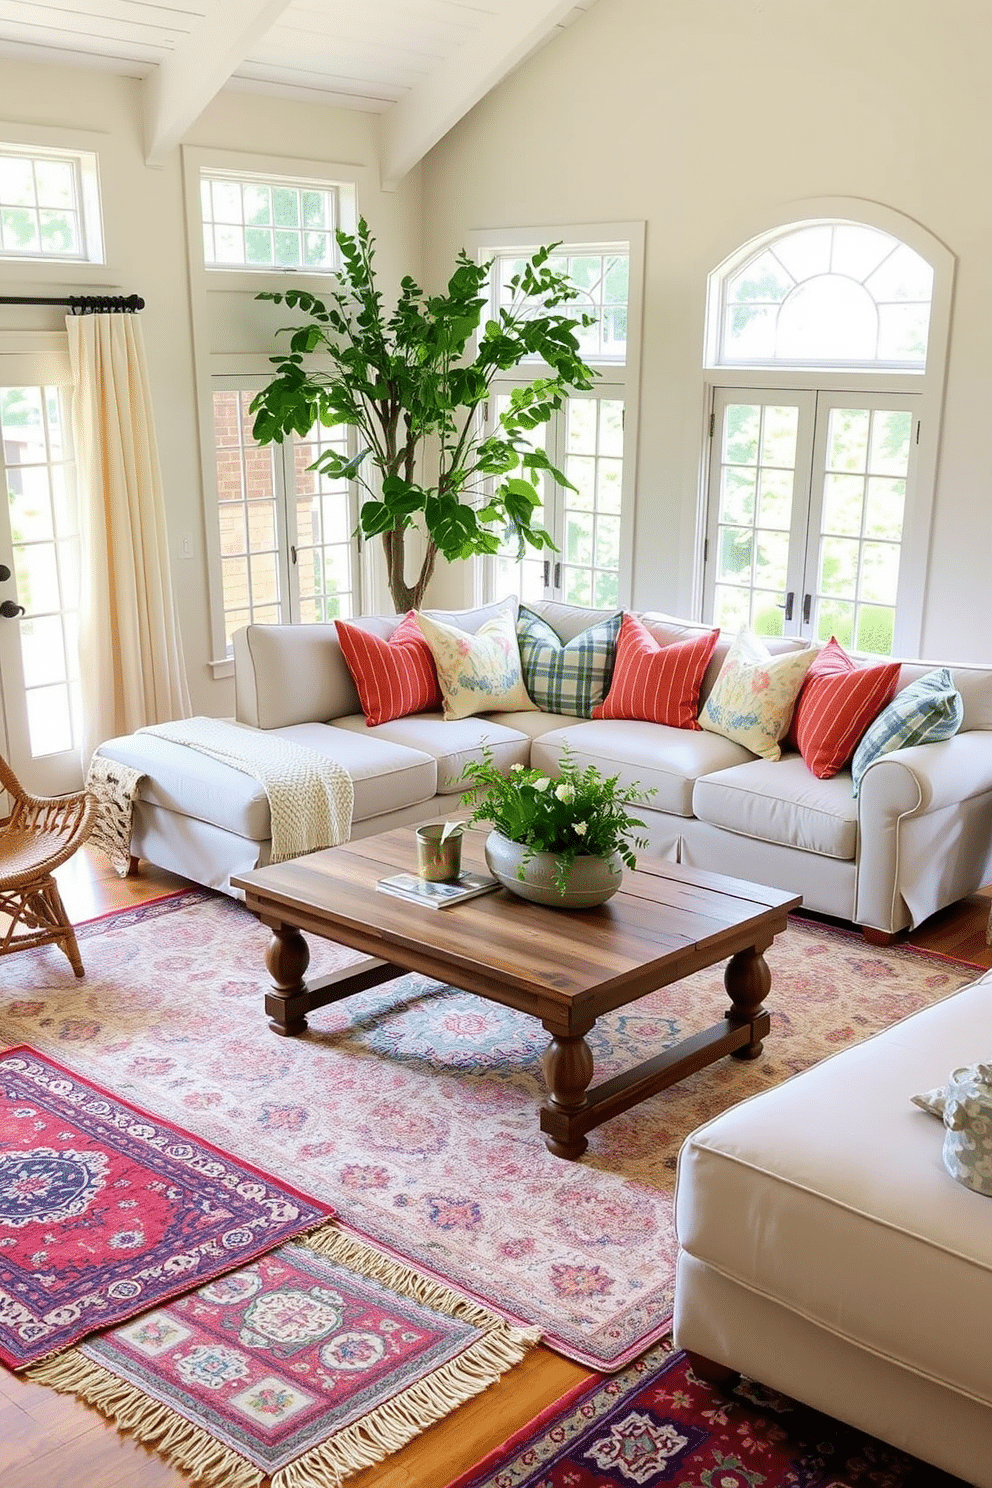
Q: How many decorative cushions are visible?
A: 7